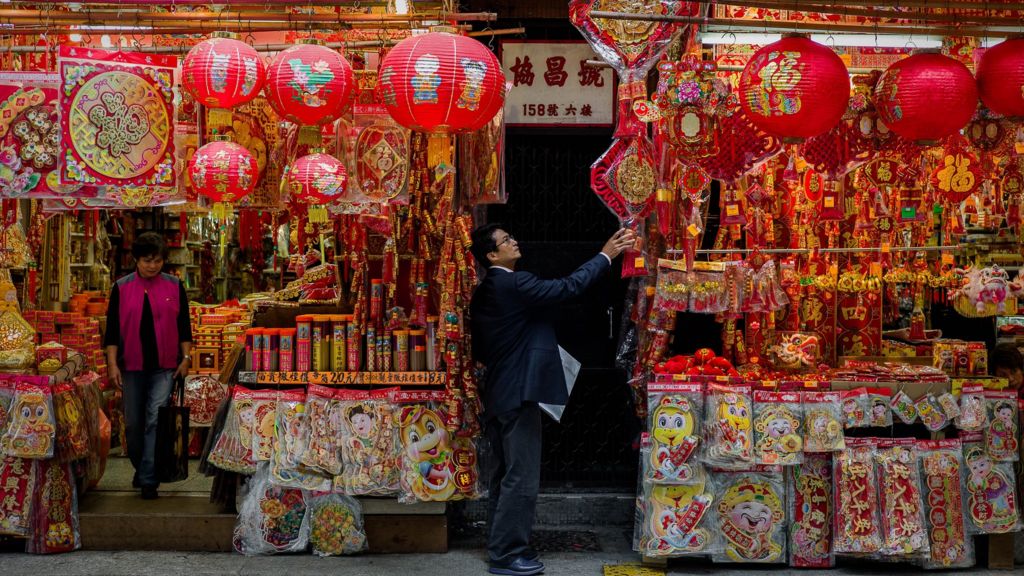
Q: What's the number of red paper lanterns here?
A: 8